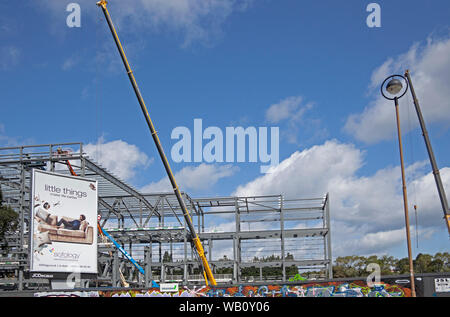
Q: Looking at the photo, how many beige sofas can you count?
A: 1